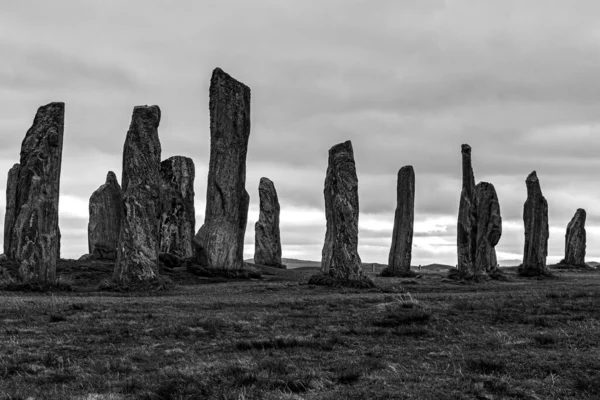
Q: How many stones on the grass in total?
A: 13